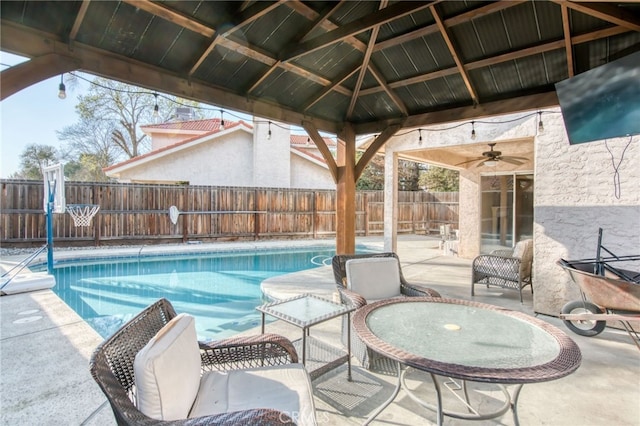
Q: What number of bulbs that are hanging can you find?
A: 8